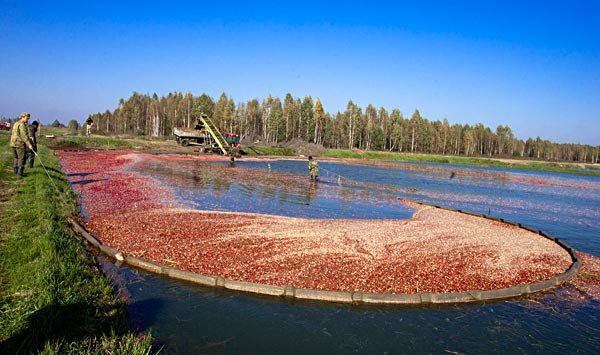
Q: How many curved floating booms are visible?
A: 1